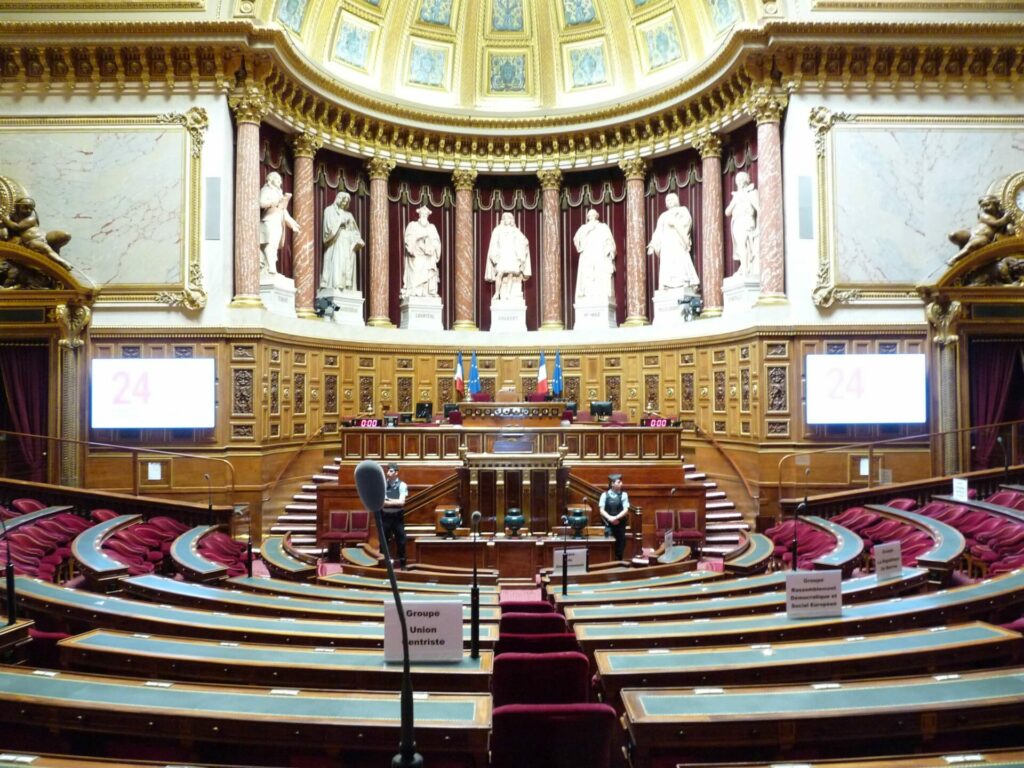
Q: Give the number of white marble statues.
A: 7